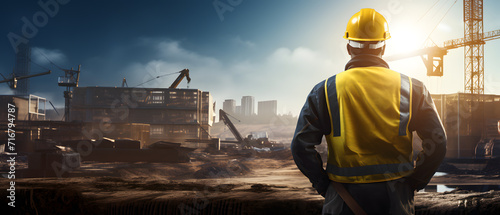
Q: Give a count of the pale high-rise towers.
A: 3